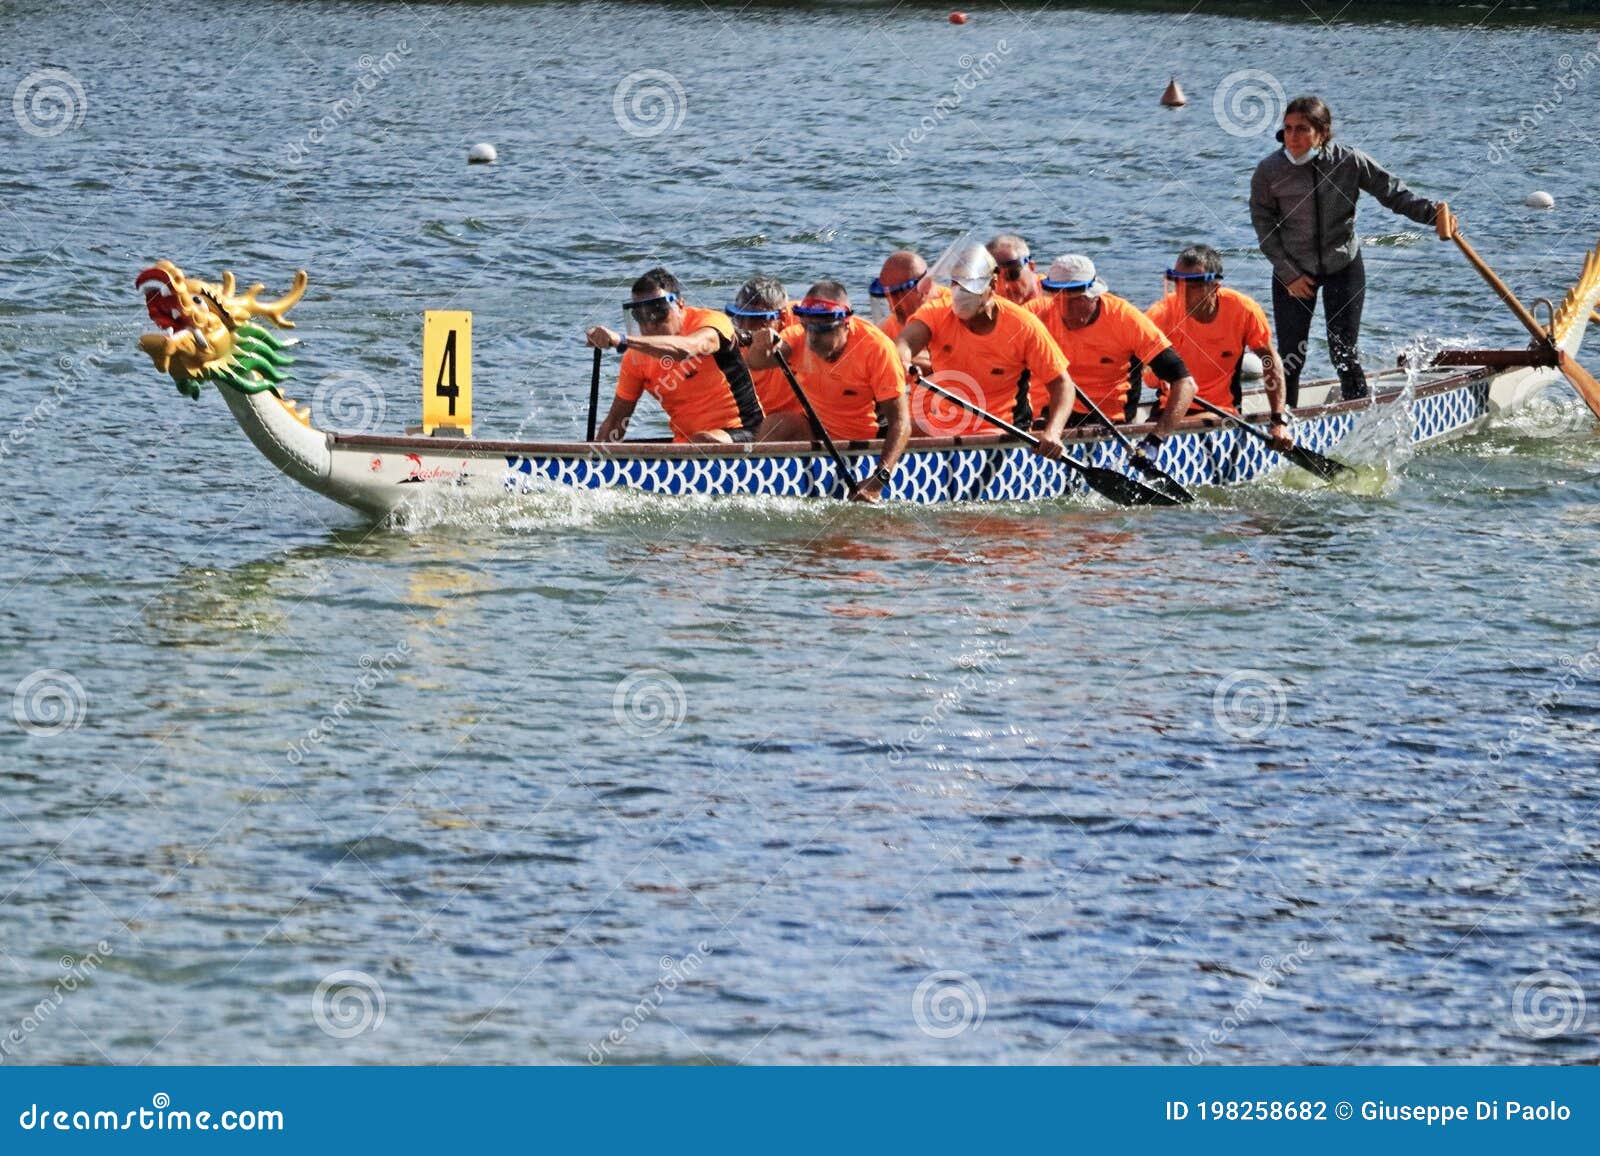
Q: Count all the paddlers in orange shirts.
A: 8